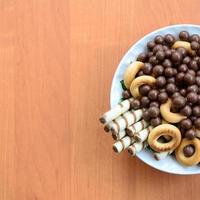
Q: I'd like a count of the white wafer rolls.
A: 9